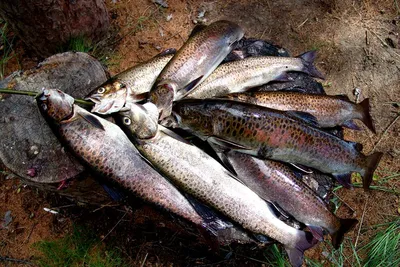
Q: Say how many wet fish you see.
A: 8